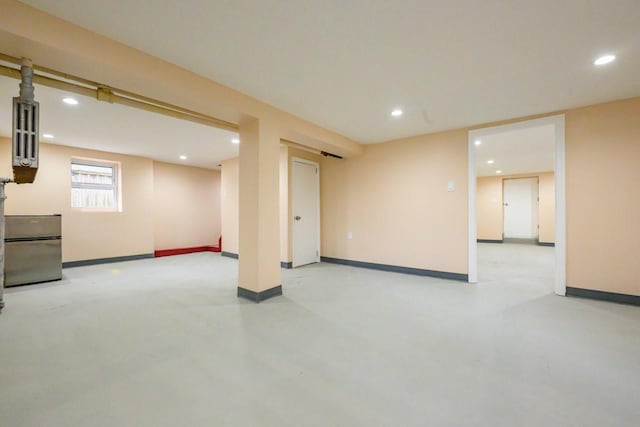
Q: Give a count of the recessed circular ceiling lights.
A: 9